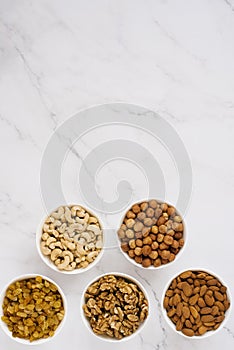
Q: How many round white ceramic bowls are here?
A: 5